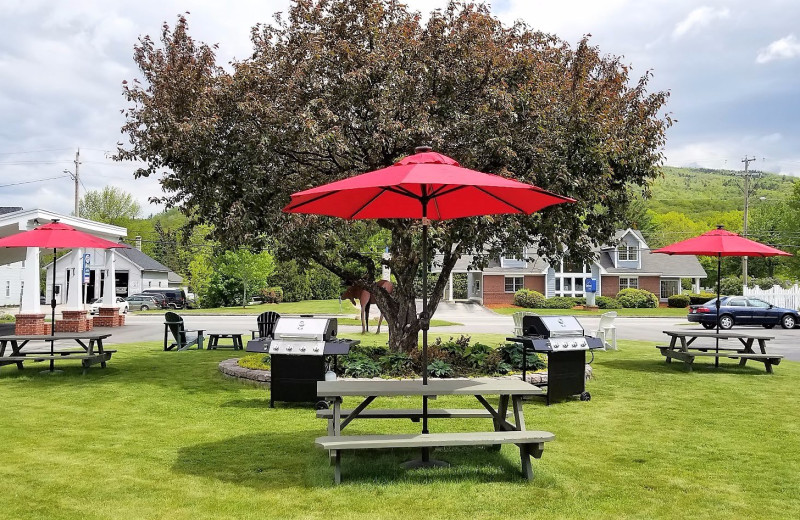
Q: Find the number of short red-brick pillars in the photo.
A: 3